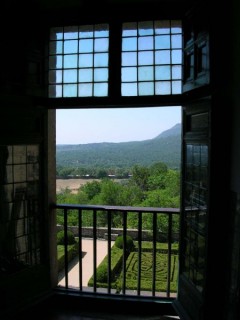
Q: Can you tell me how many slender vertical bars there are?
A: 8